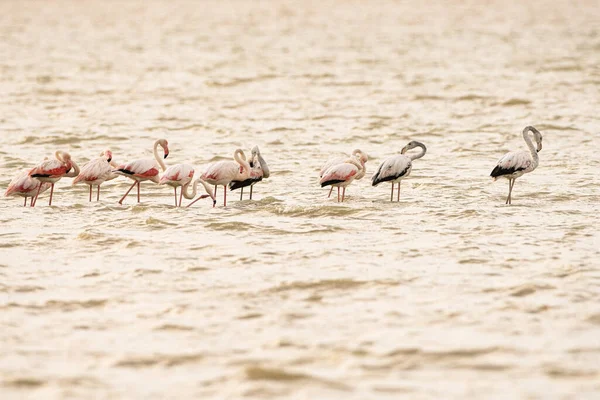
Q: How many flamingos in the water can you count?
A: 11